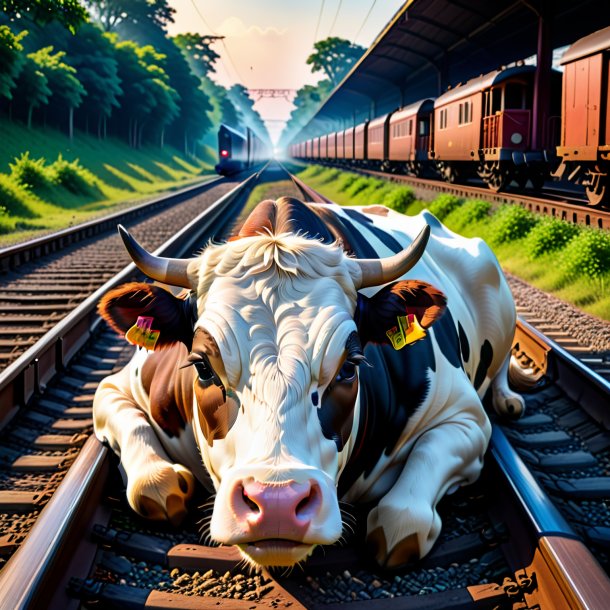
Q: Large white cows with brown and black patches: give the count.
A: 1